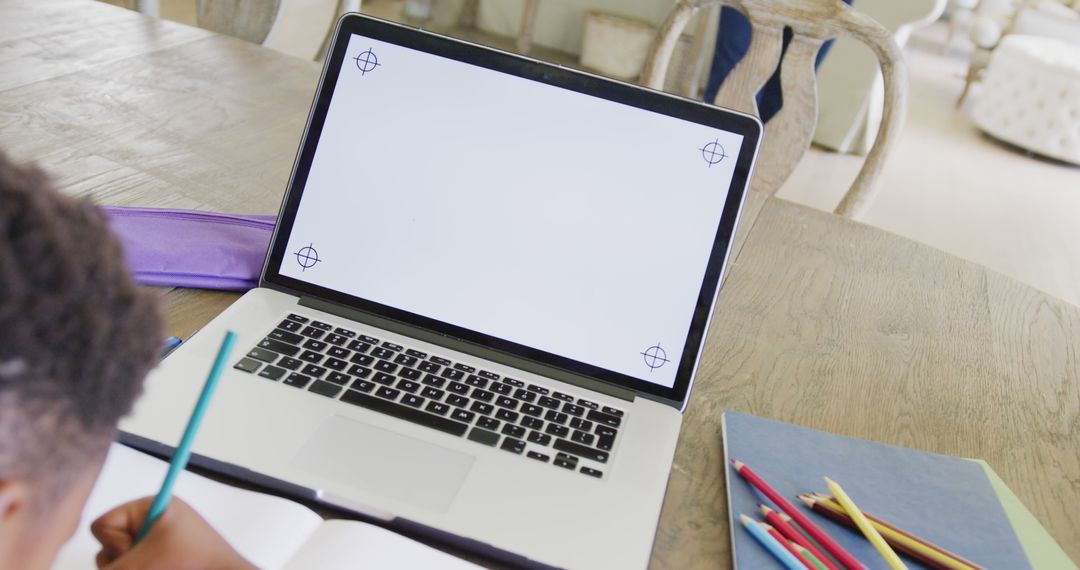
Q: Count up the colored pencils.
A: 11